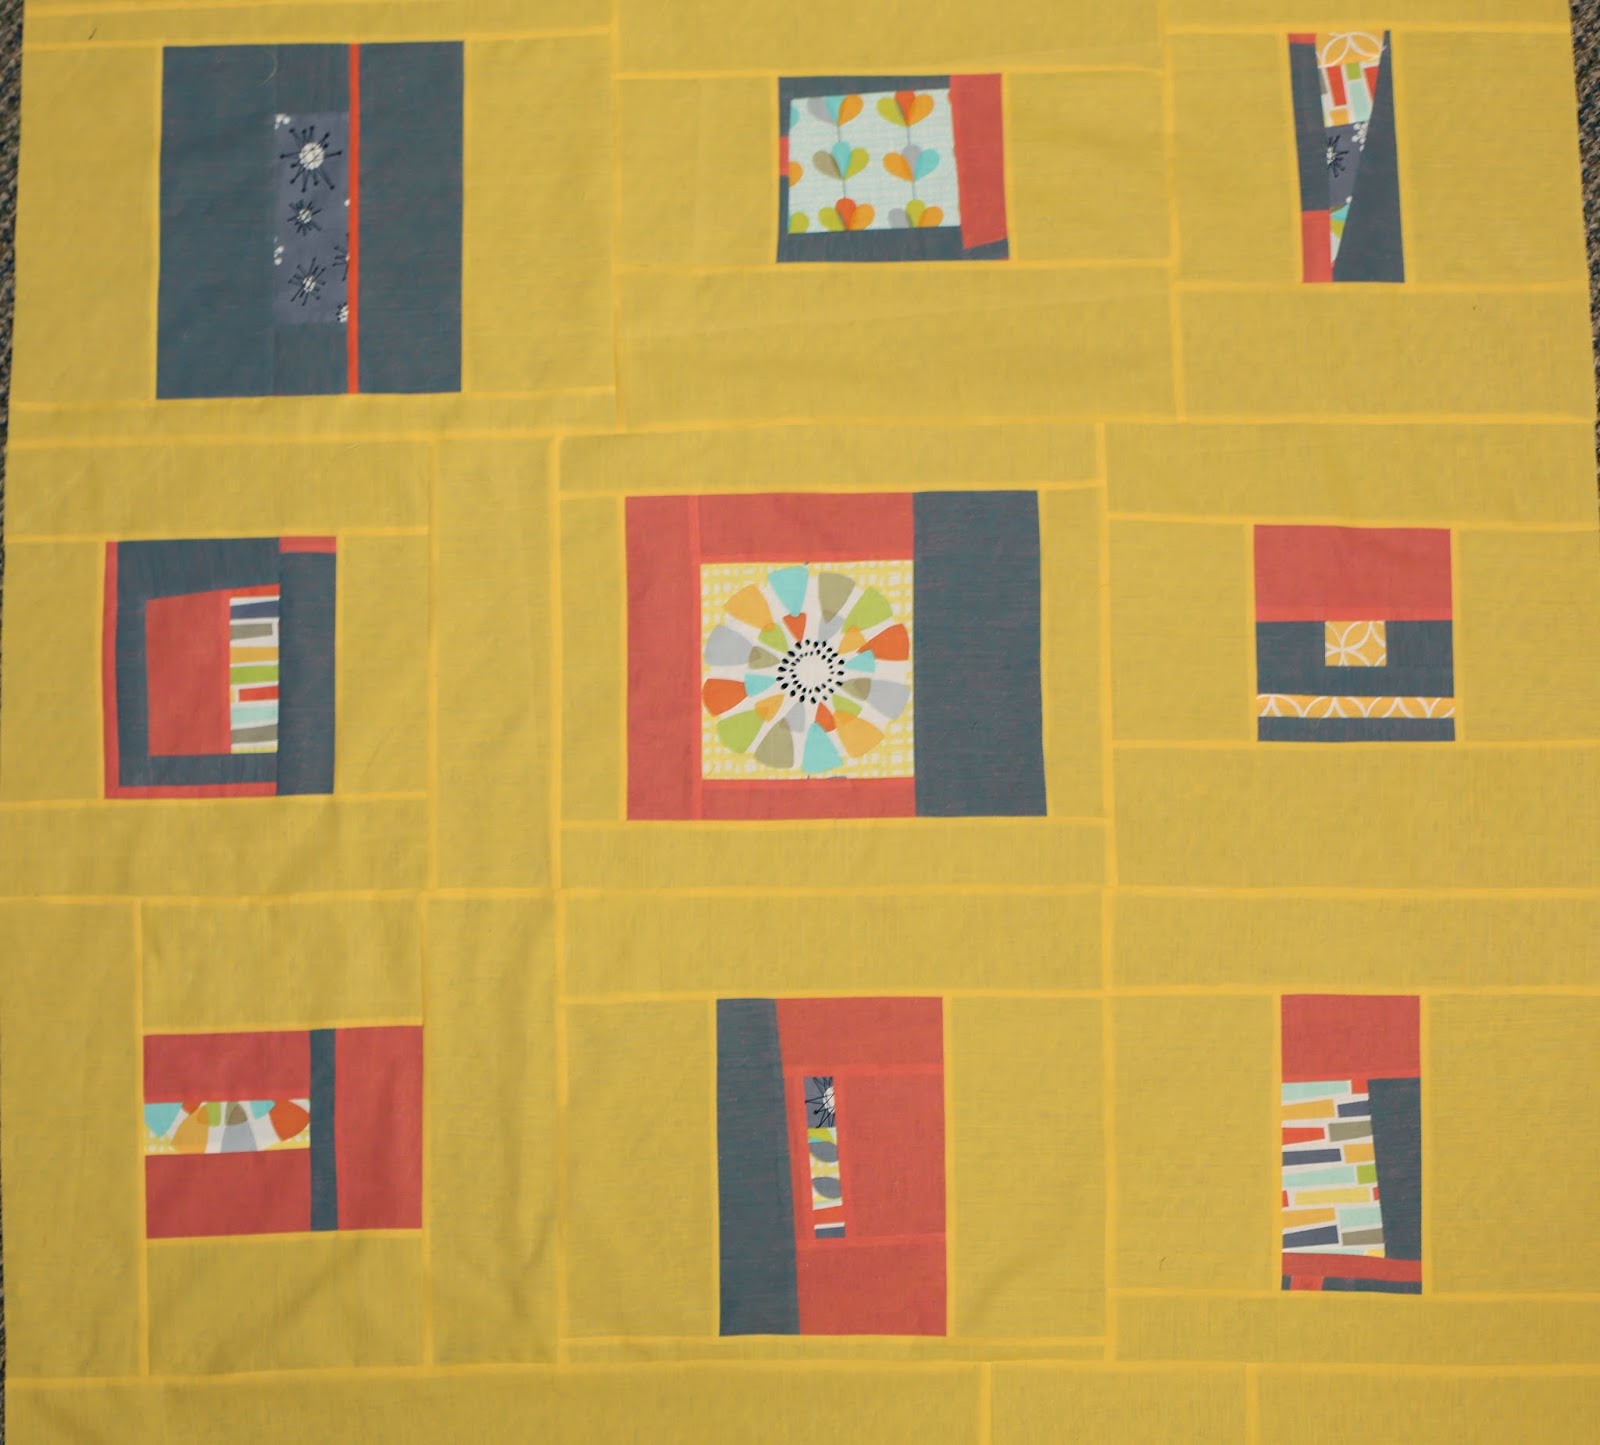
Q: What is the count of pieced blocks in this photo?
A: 9